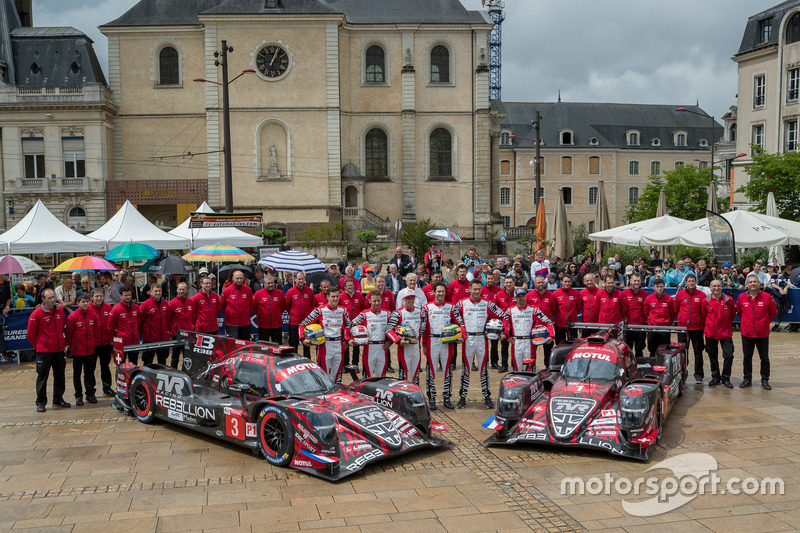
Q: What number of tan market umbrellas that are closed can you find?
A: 4